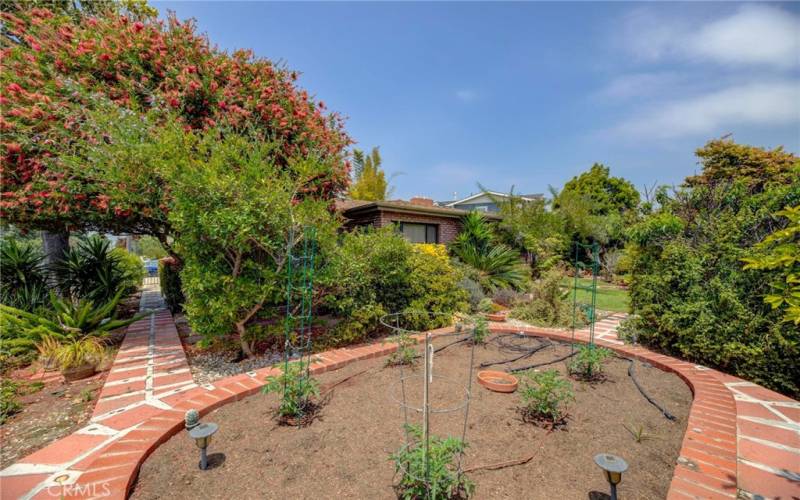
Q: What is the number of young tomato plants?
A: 6